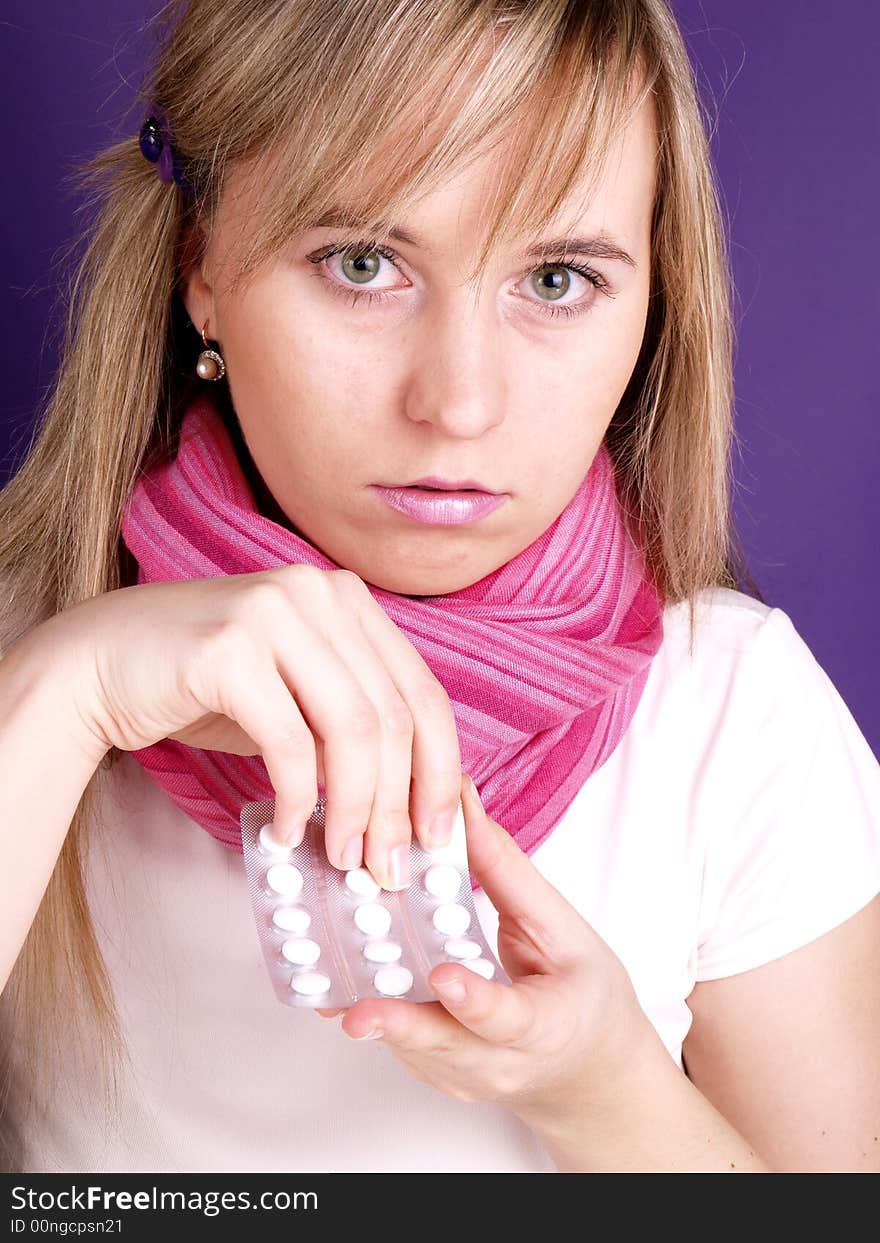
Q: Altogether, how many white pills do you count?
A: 13